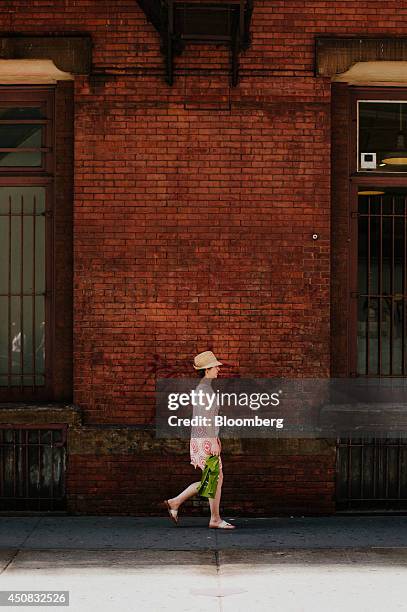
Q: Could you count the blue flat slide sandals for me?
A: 0